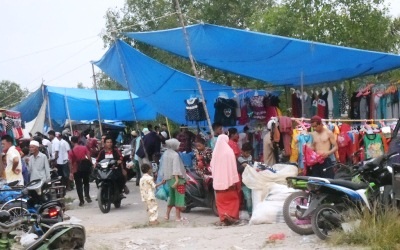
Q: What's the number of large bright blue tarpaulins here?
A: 3